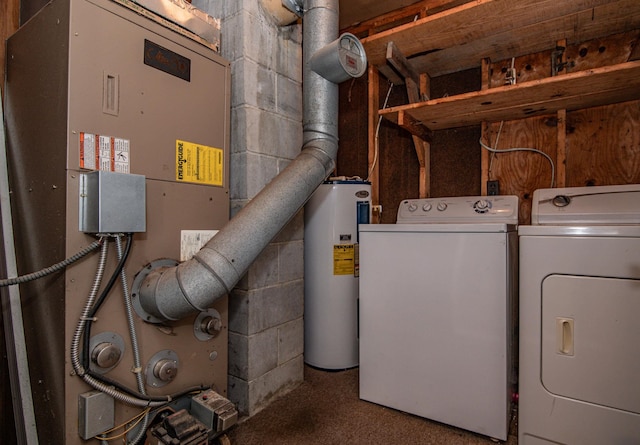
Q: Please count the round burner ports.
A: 3